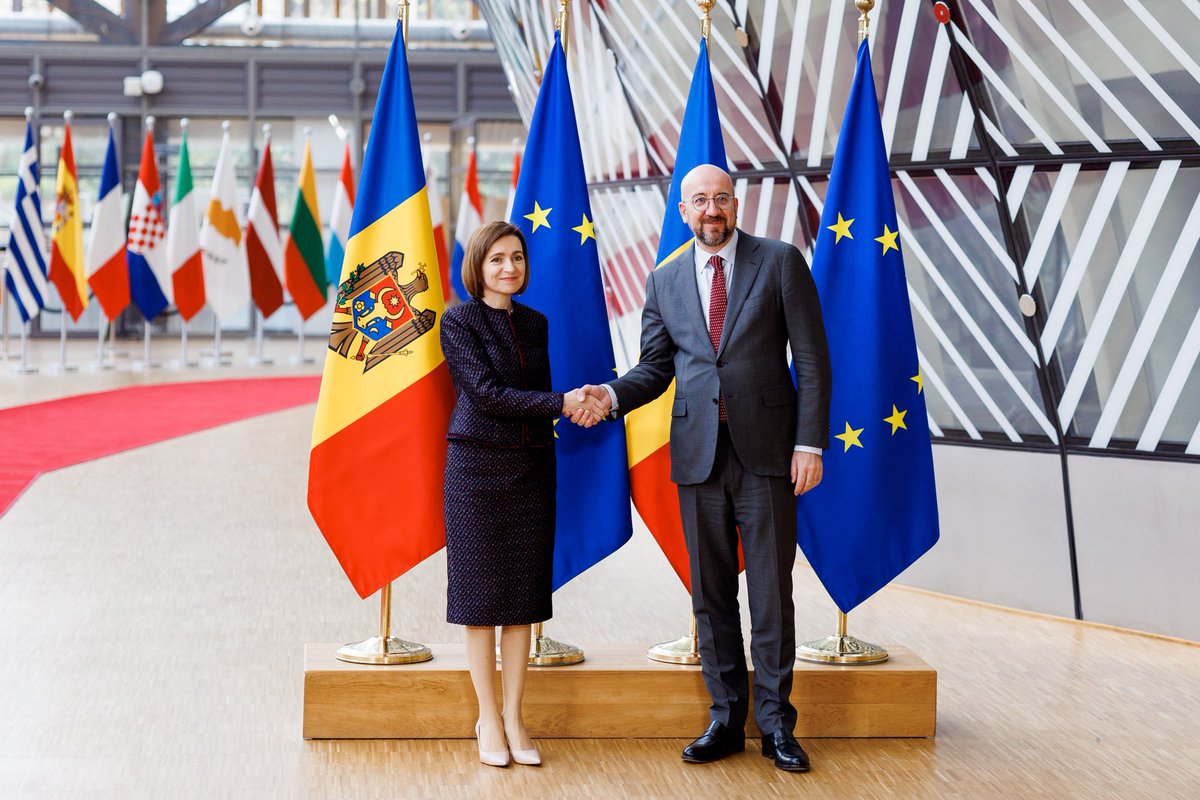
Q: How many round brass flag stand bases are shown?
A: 4